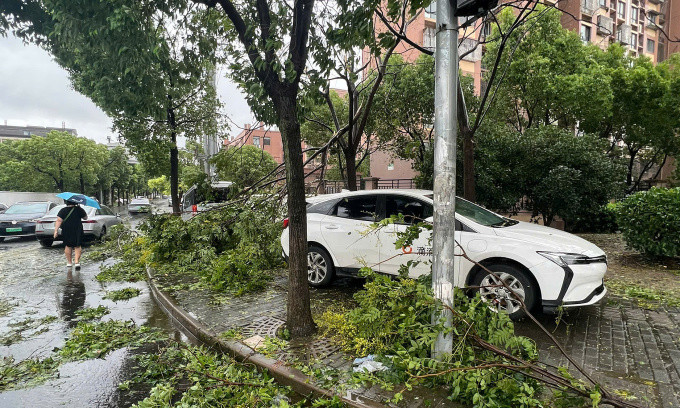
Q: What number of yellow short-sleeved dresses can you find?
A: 0